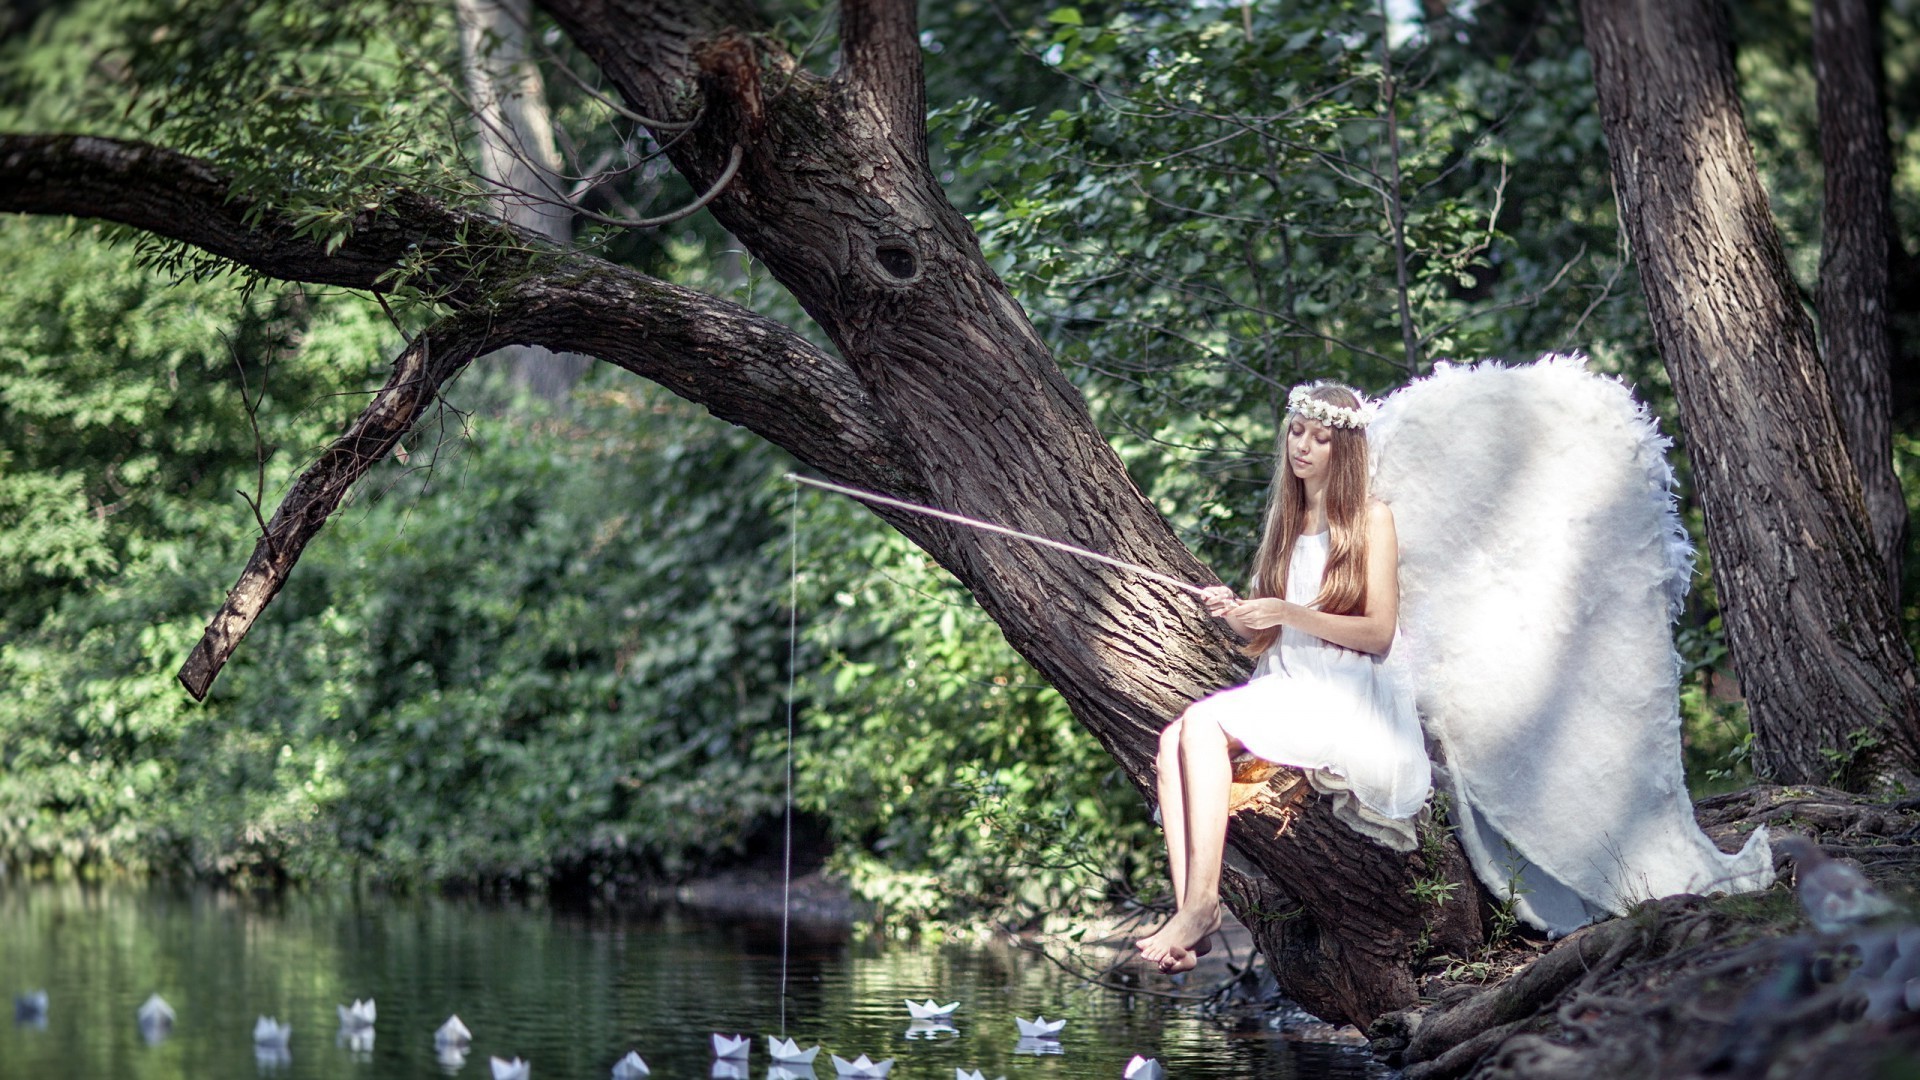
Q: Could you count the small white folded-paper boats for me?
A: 14